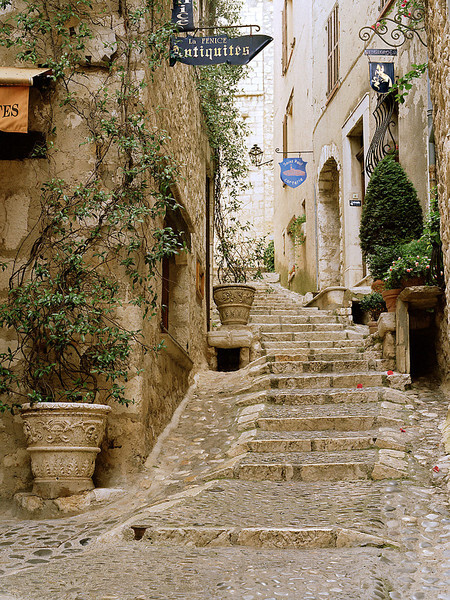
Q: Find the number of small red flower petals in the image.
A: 4